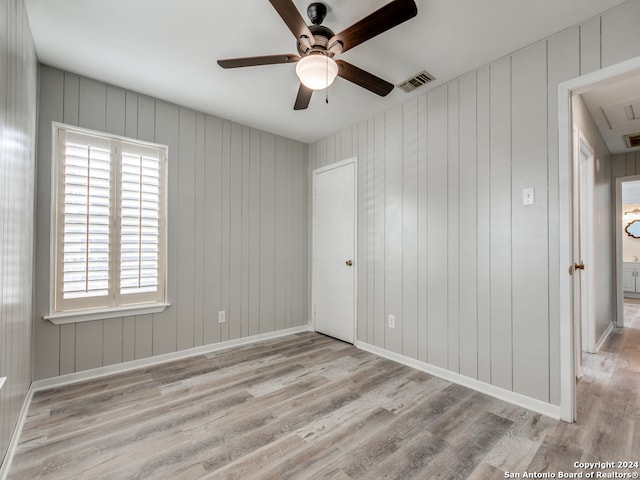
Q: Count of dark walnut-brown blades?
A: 5